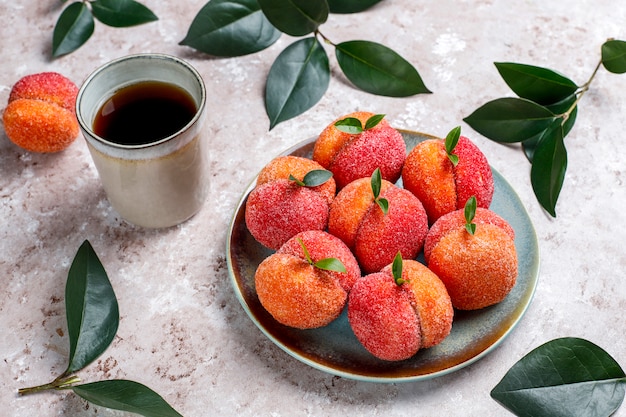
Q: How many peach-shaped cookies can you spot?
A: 8